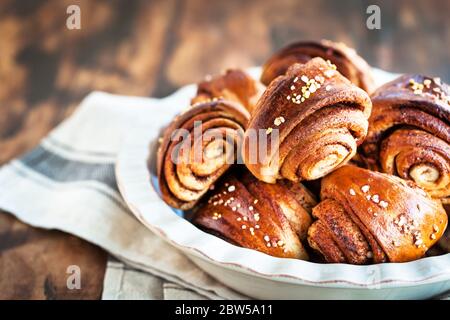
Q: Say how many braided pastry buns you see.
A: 7